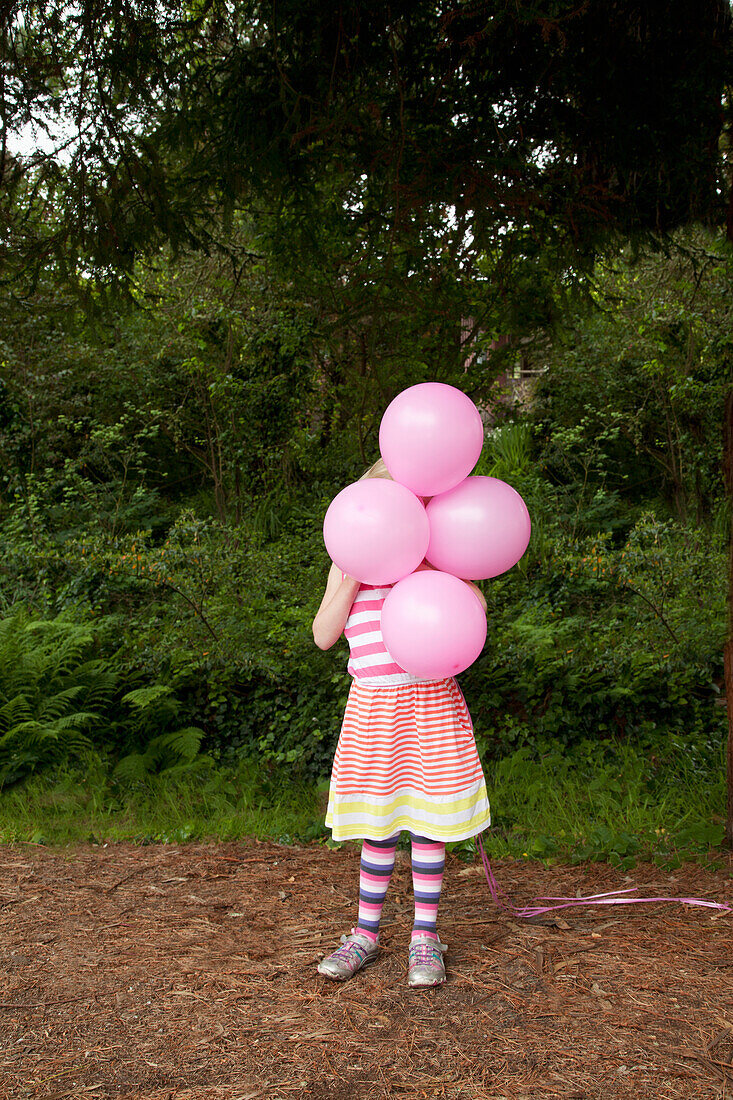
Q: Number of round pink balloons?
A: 4